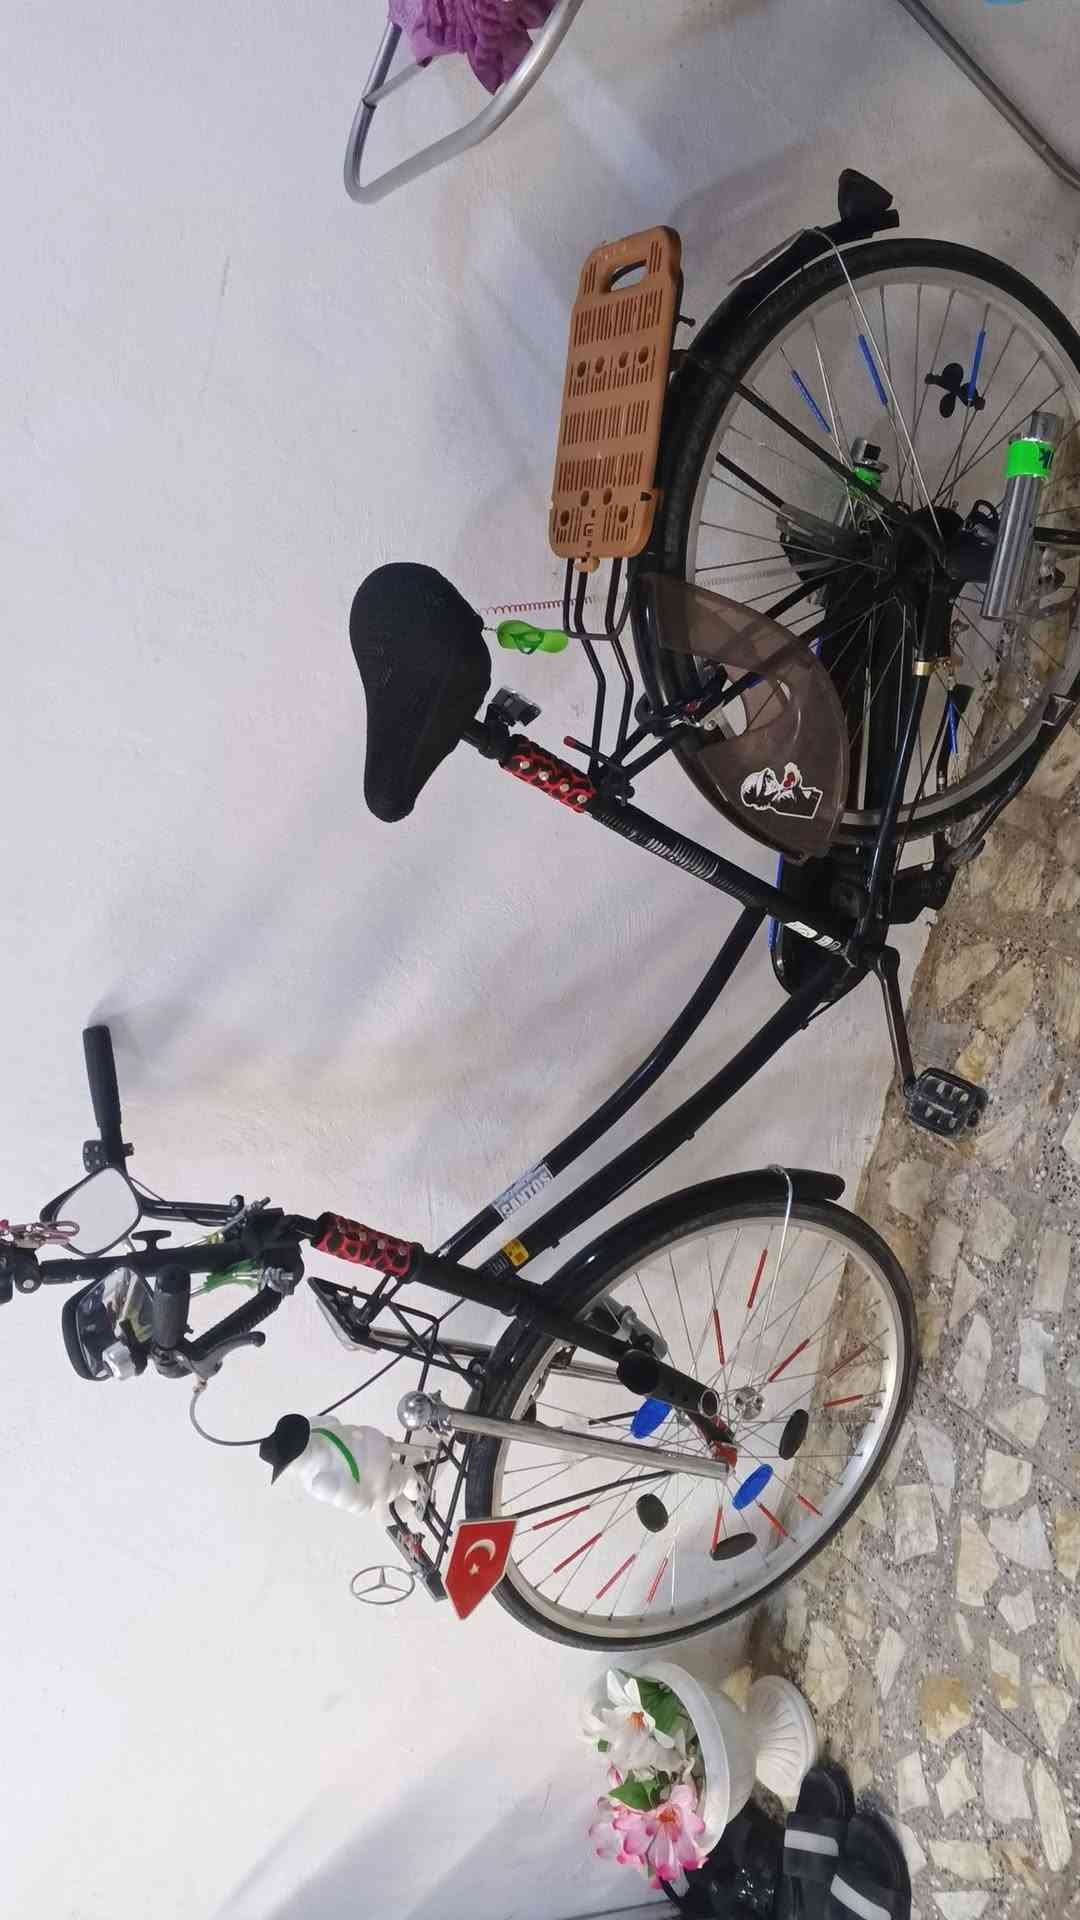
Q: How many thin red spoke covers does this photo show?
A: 12